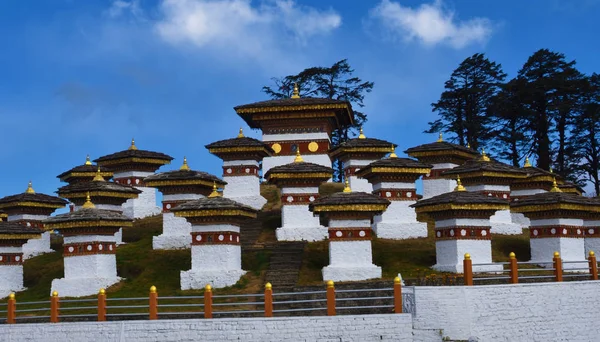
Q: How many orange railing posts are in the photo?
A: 12